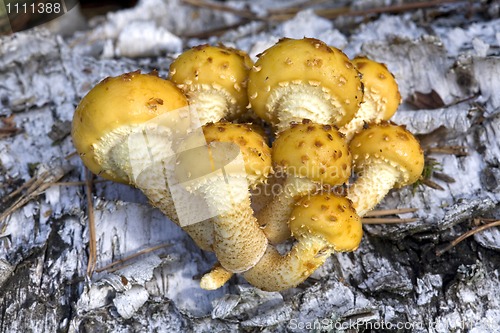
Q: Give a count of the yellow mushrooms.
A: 8